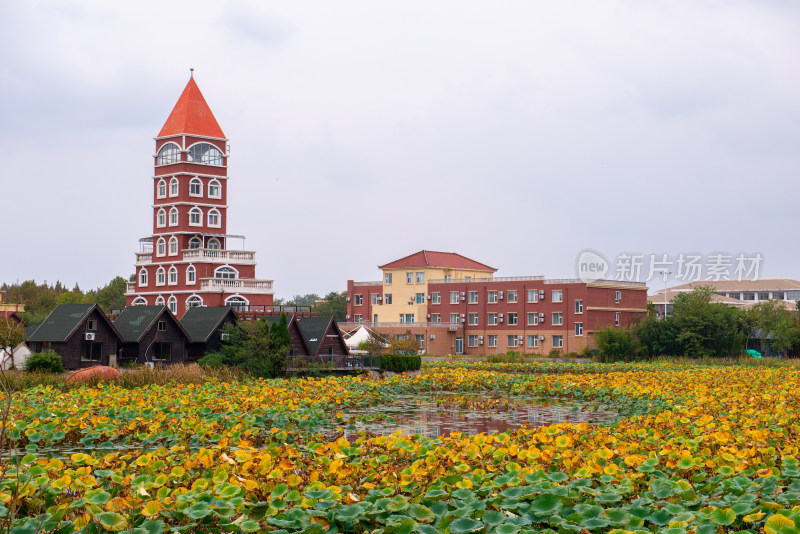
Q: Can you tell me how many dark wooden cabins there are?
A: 5